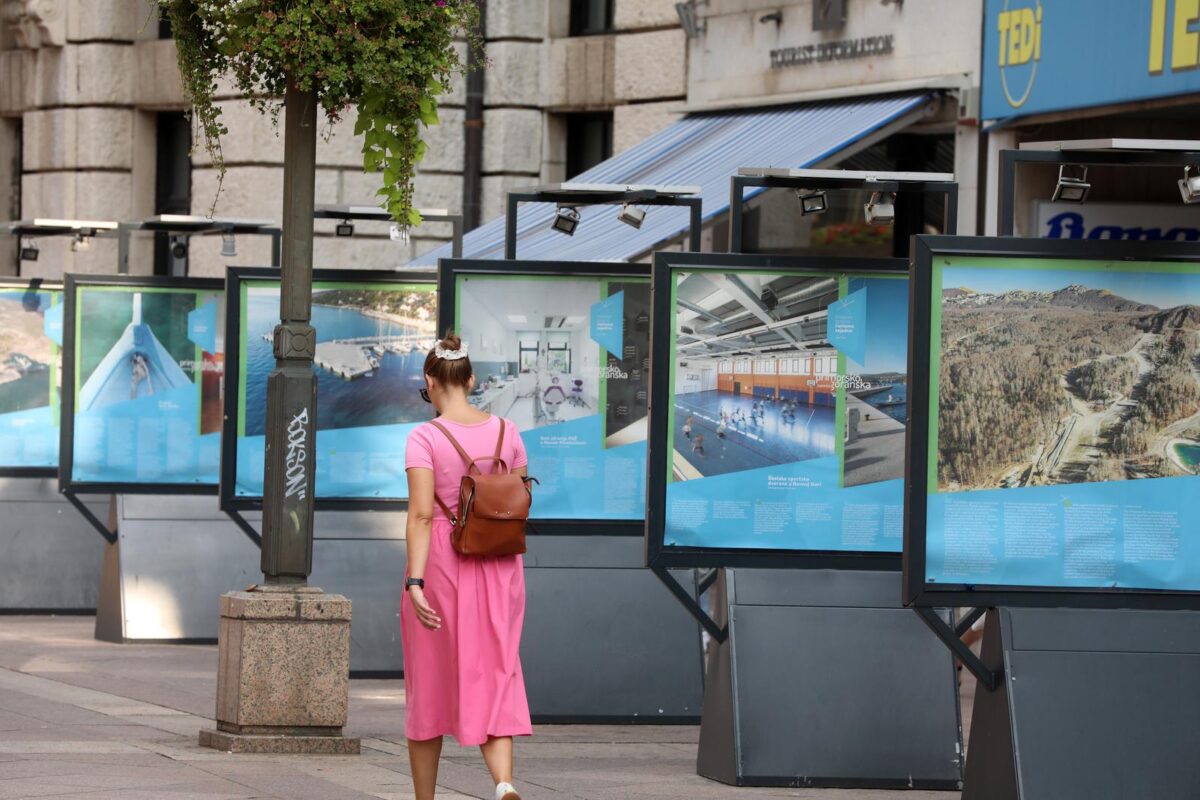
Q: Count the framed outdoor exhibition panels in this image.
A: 6